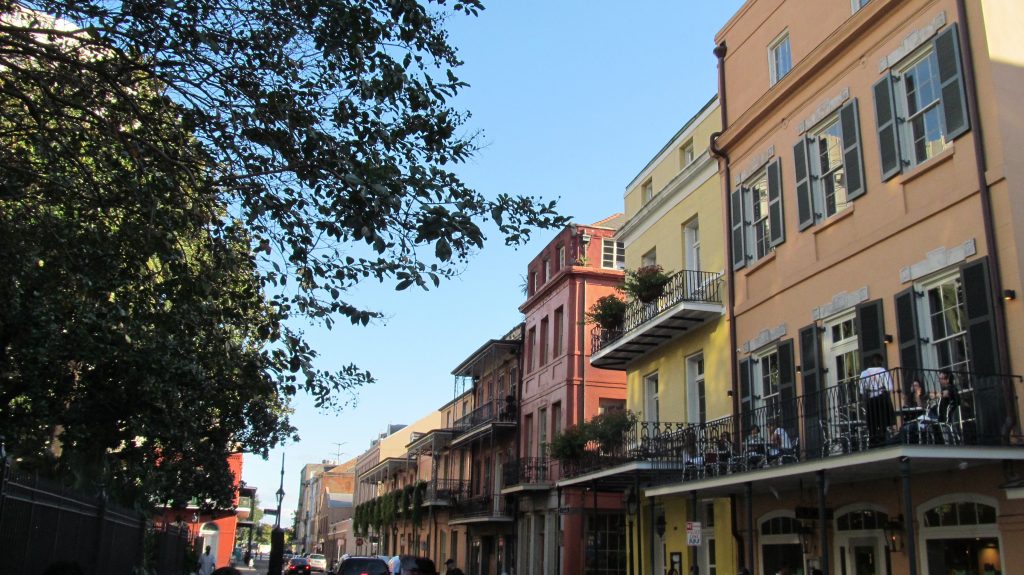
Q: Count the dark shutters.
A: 12